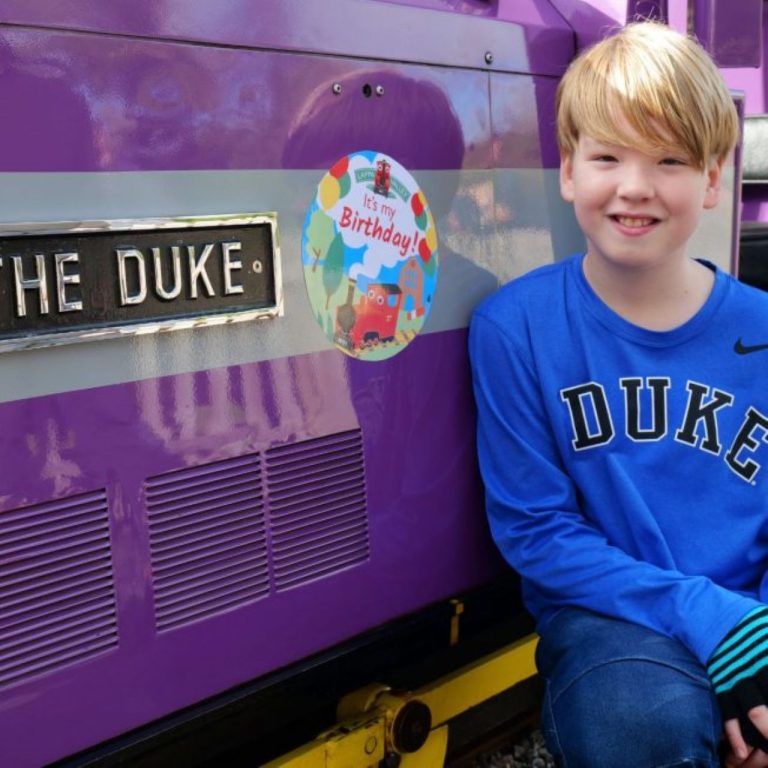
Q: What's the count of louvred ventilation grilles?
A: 3